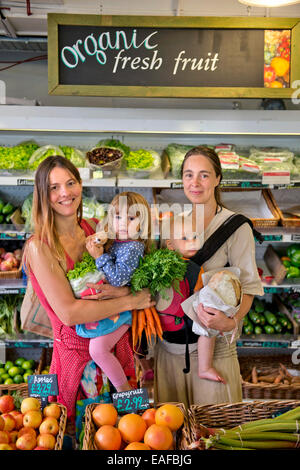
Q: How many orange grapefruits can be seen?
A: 7